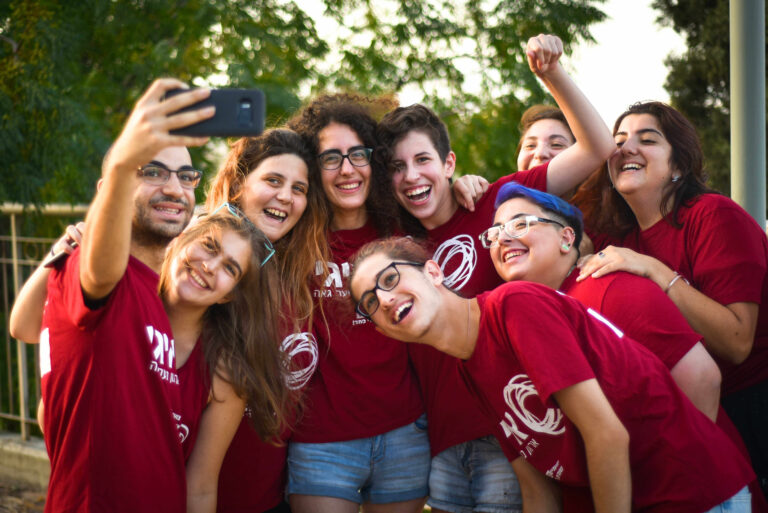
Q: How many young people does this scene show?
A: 9